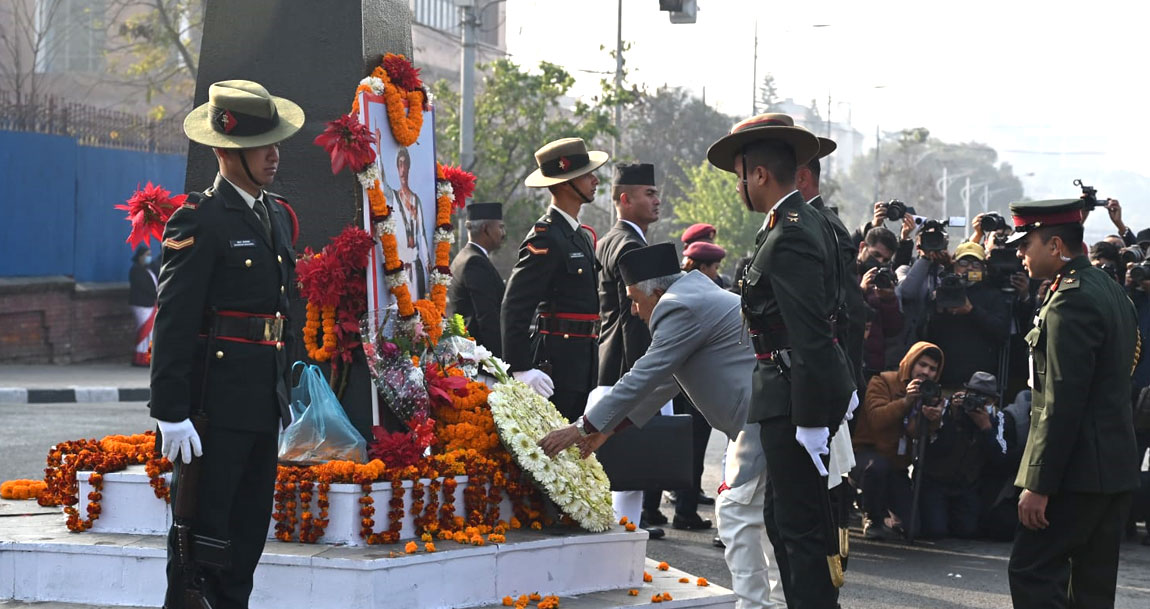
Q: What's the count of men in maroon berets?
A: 2